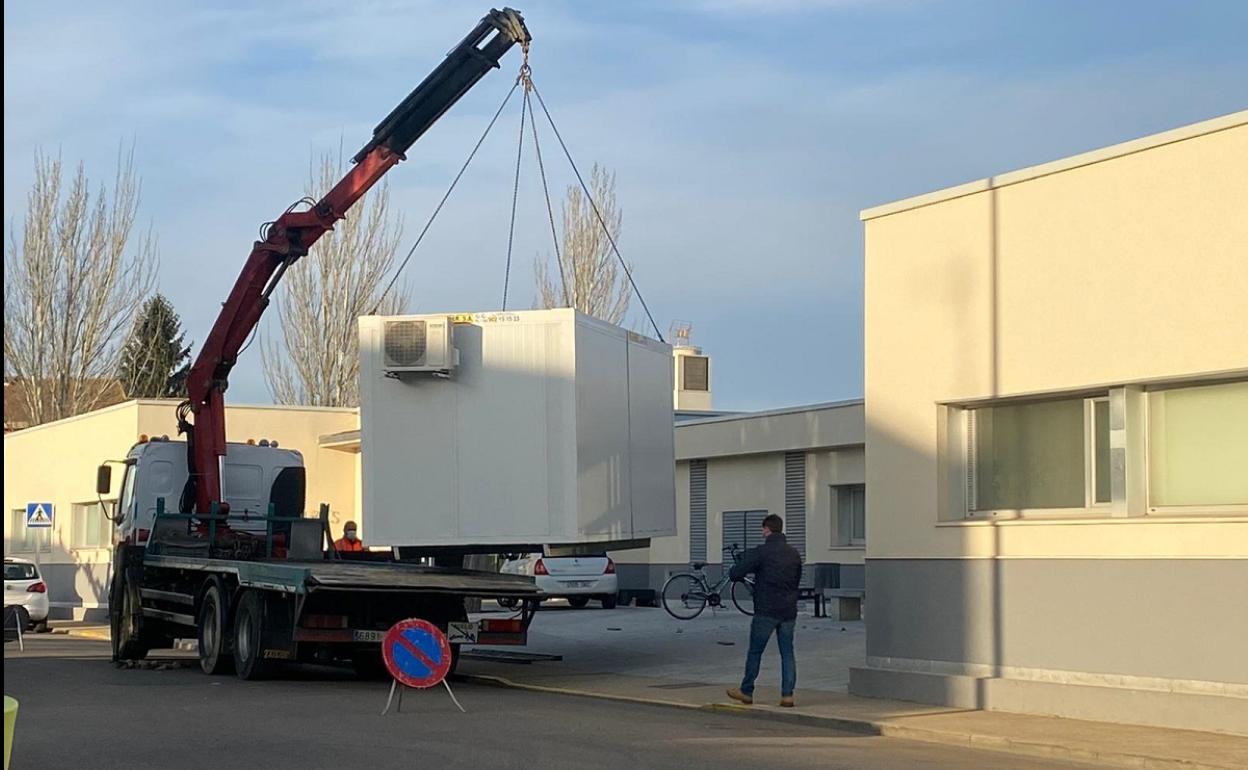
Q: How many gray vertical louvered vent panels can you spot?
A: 2